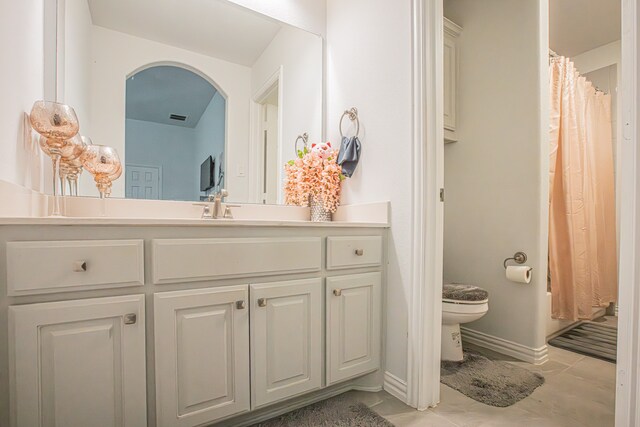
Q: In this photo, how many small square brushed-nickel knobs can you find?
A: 6